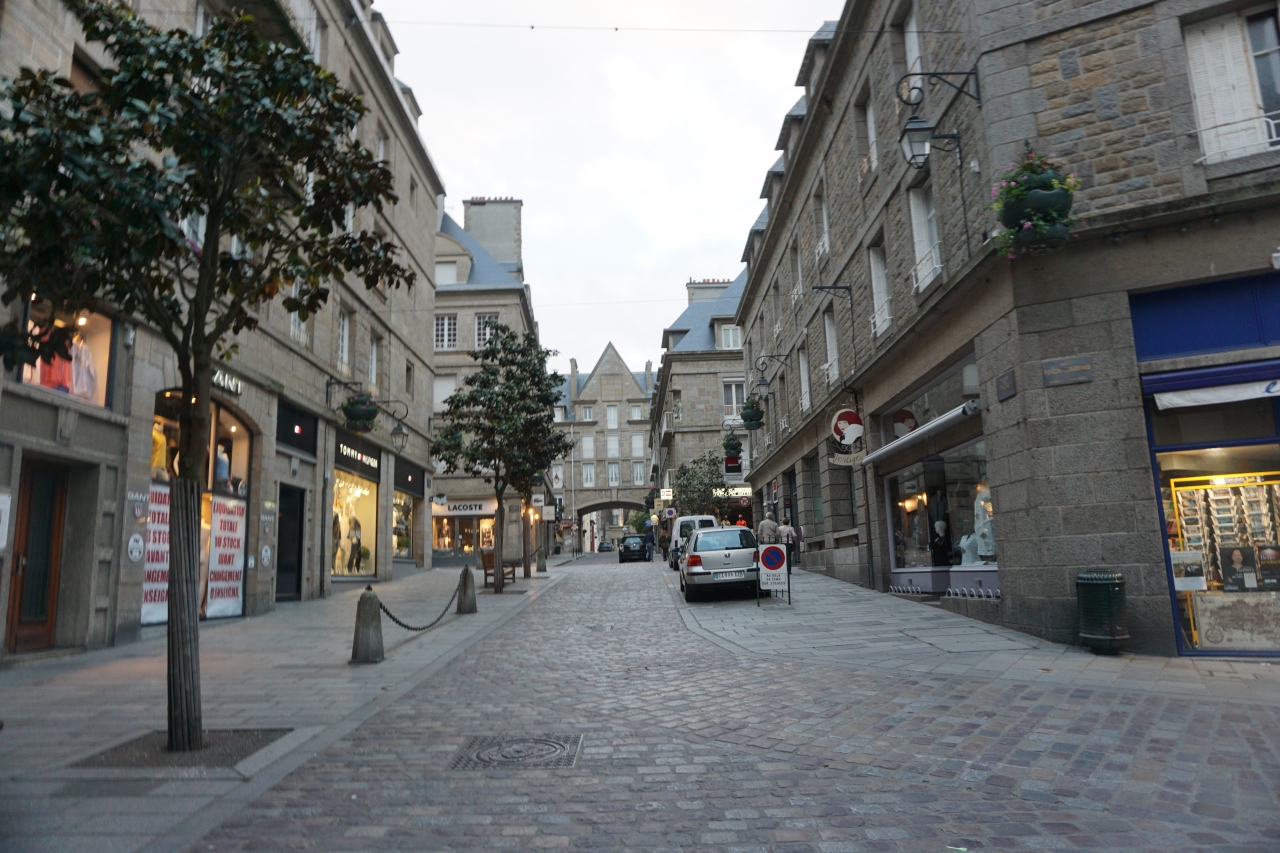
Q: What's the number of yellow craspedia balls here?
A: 0